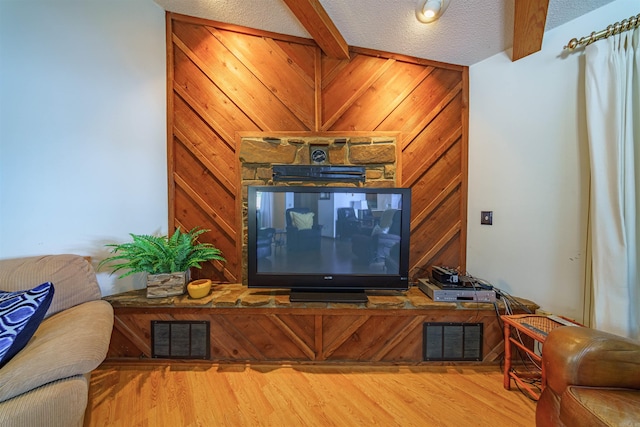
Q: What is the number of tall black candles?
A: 0